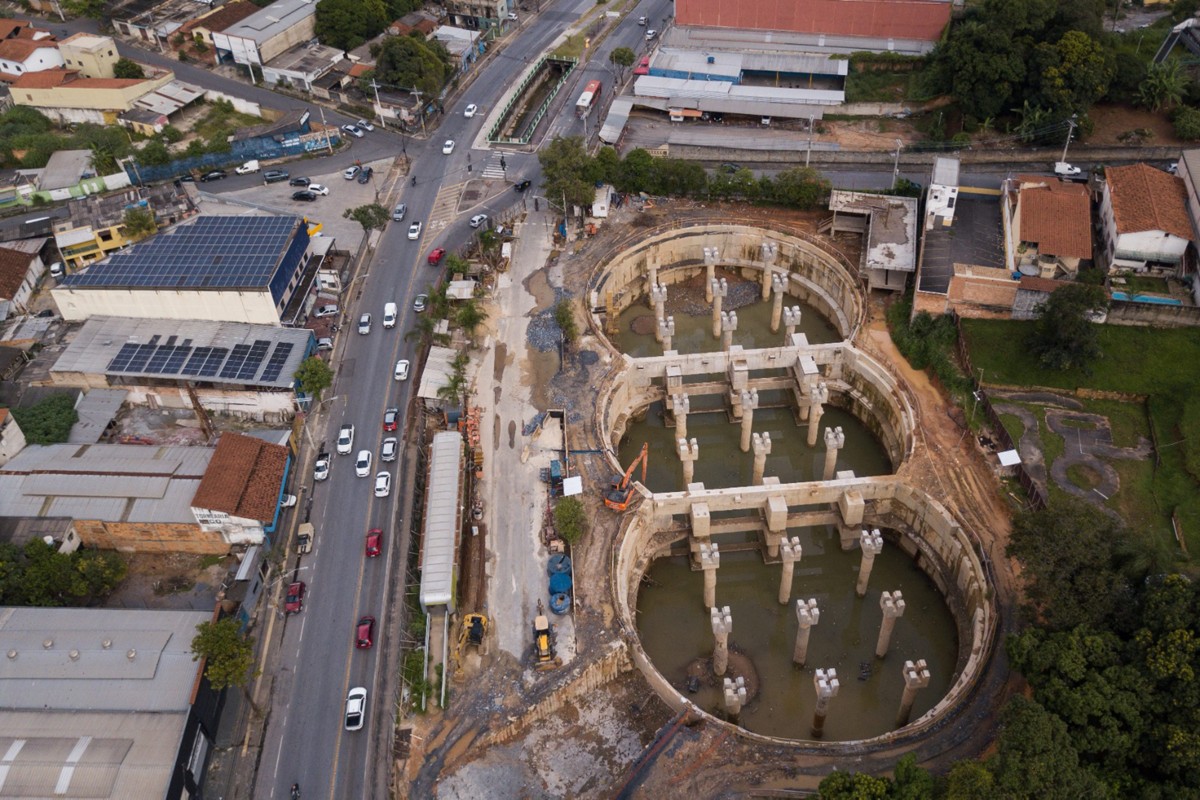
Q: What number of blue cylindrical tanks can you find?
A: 3